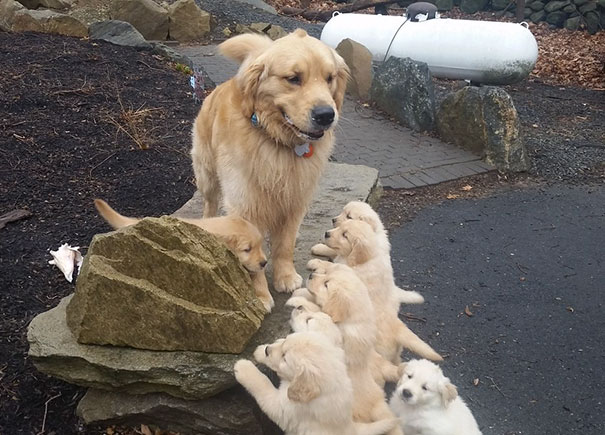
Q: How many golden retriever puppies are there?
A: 7